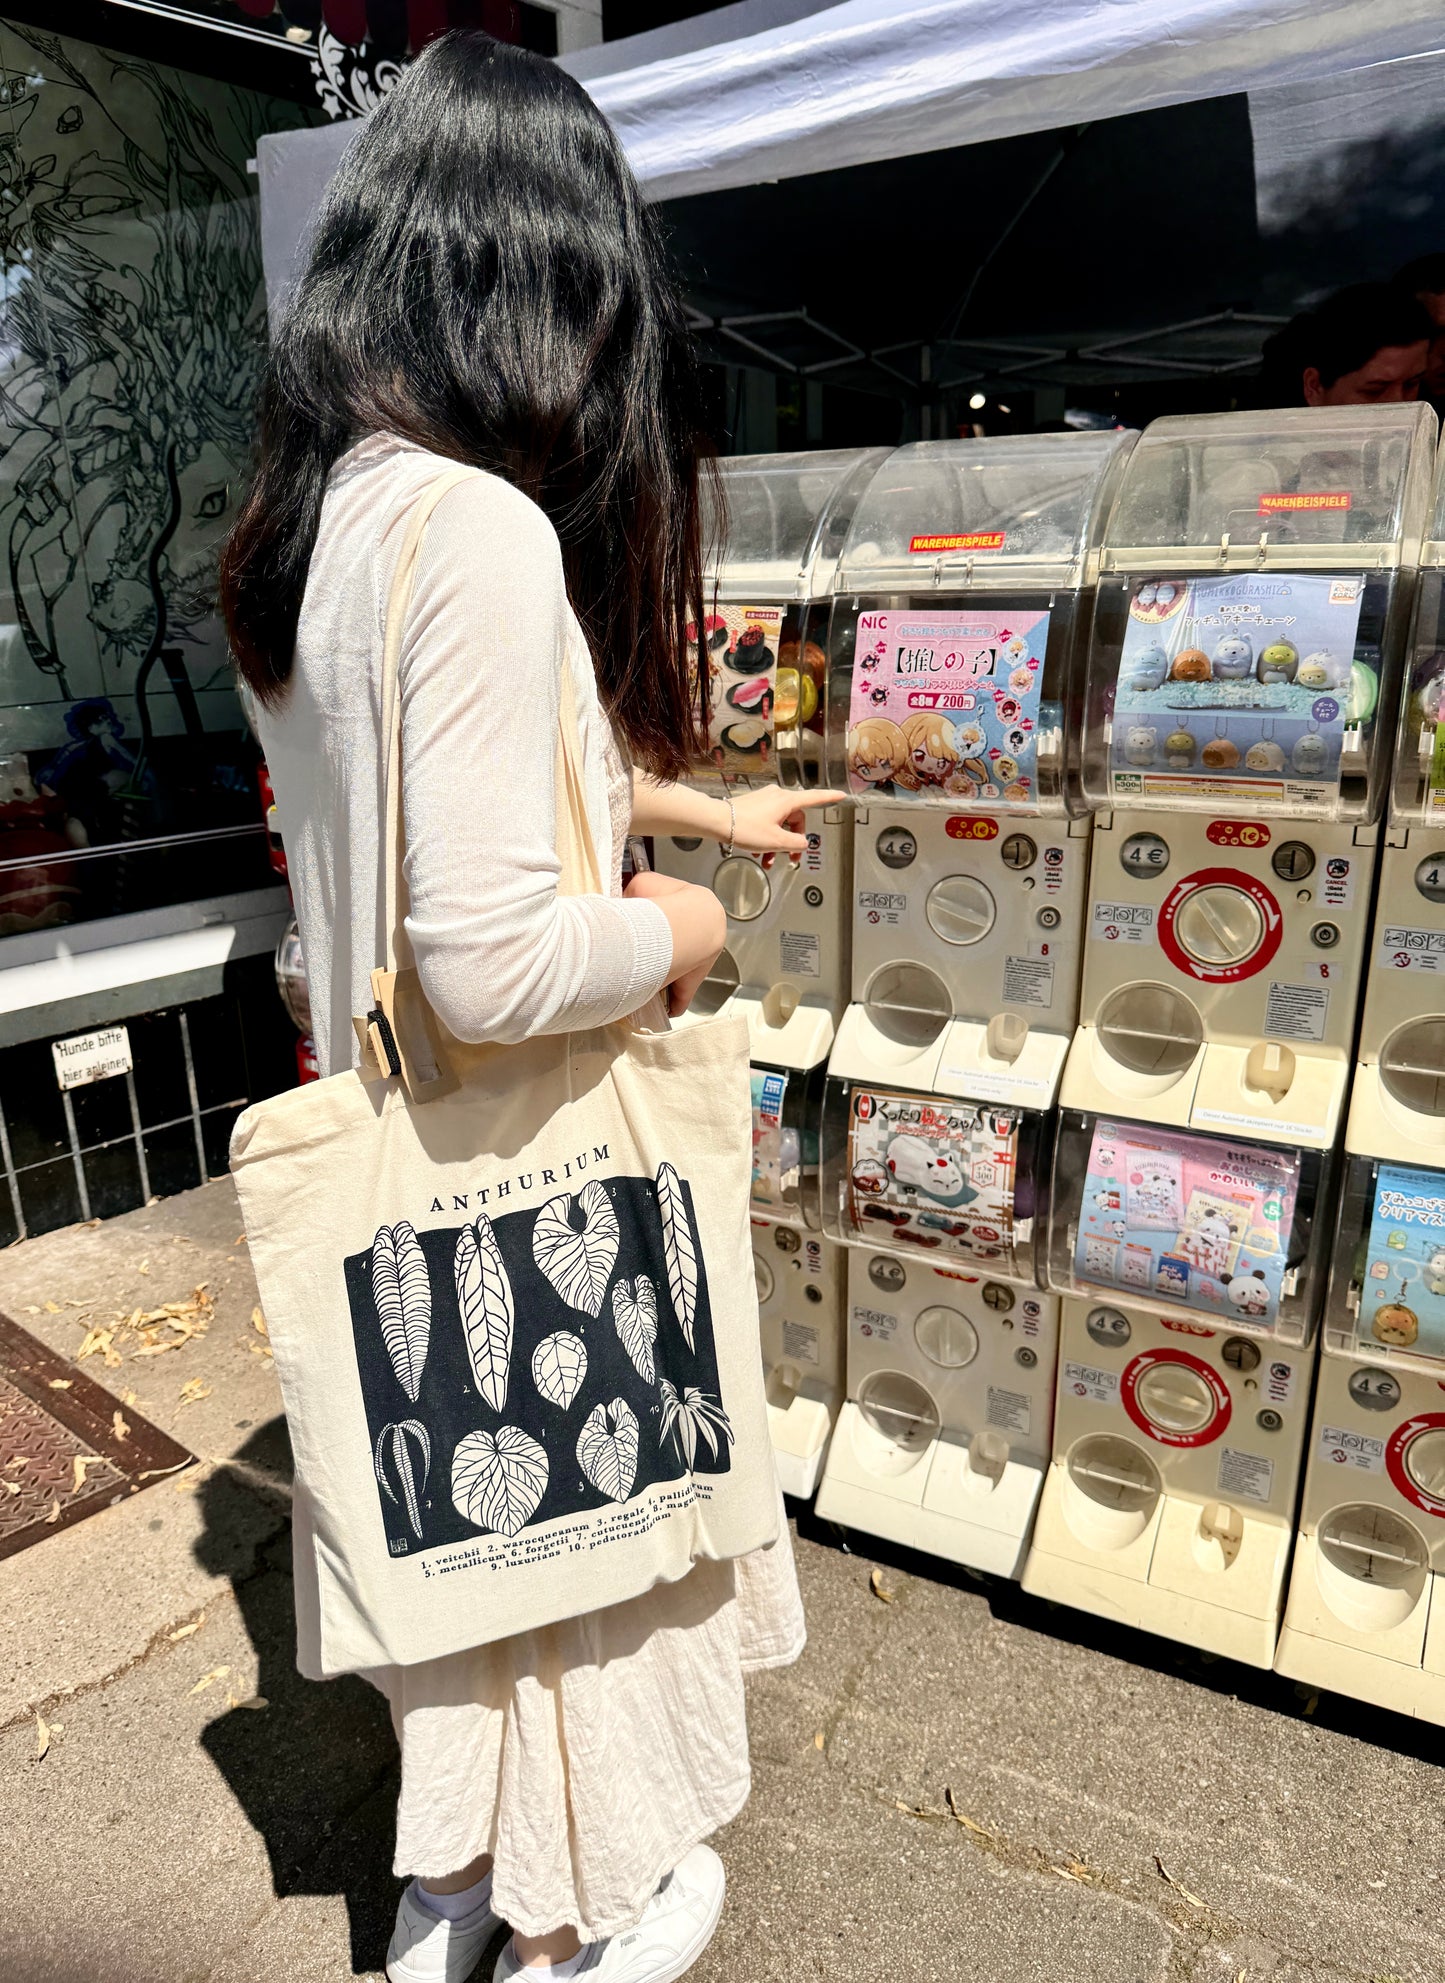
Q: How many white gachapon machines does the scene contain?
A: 8